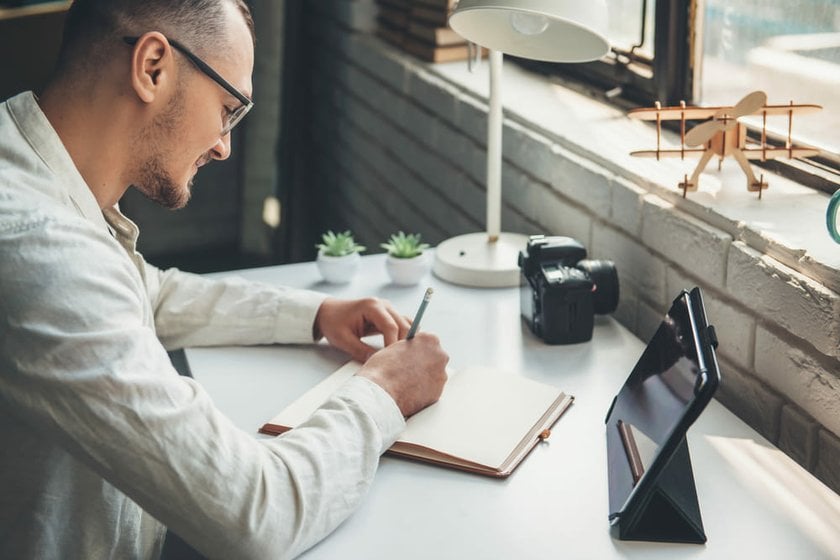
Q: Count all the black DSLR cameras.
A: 1